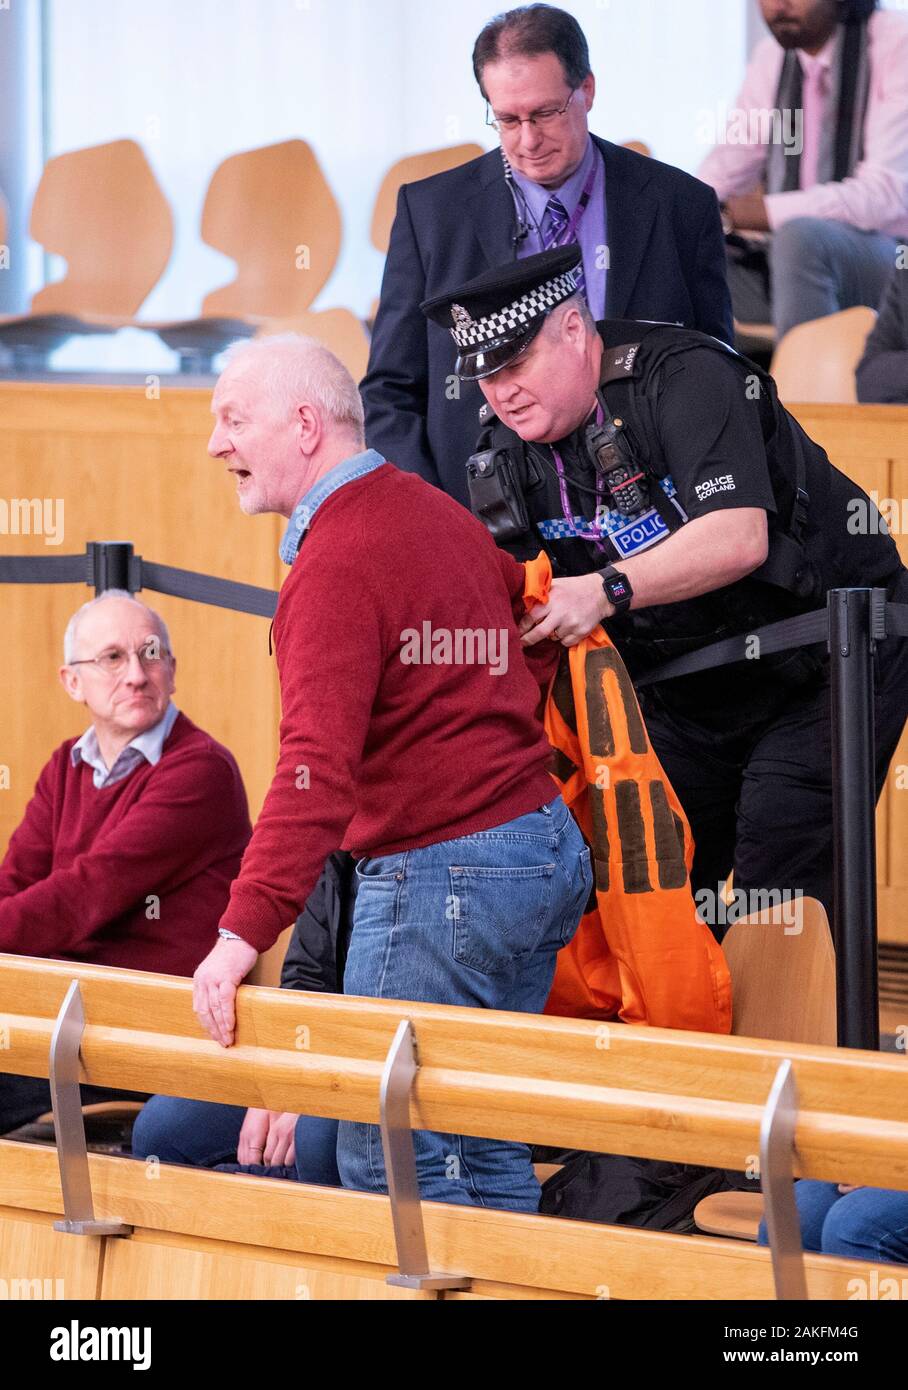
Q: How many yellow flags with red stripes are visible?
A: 0